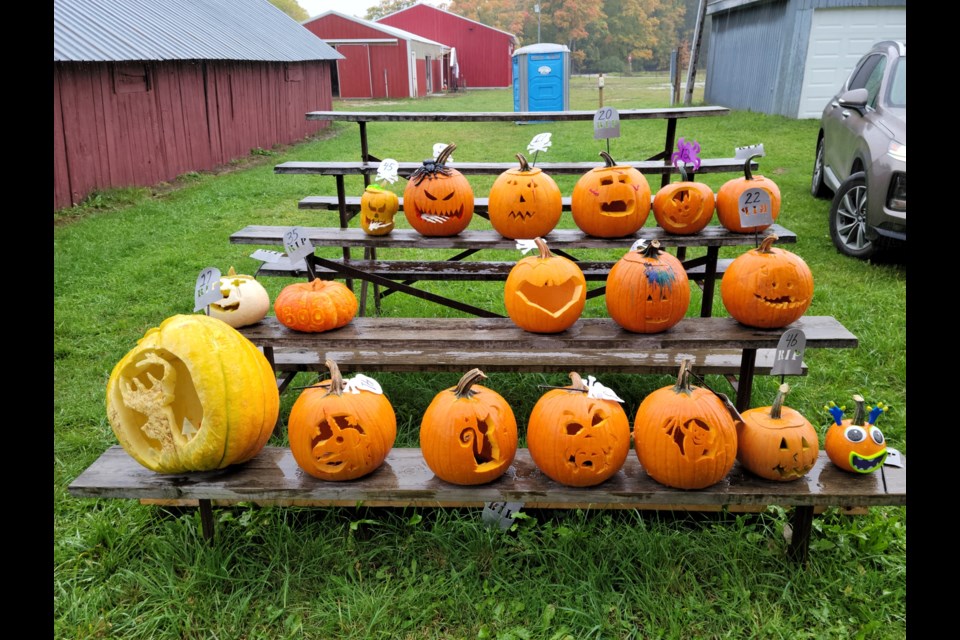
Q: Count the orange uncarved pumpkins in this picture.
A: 1